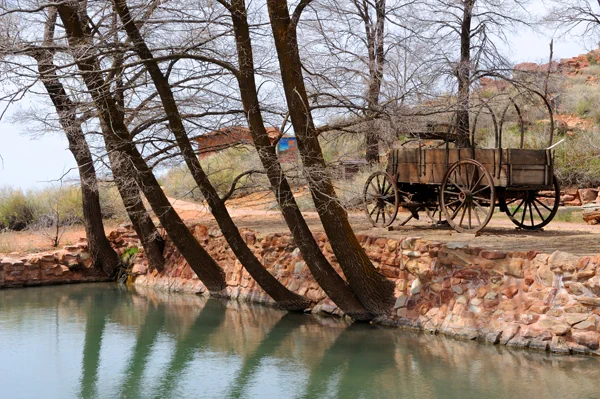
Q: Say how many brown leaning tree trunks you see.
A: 6